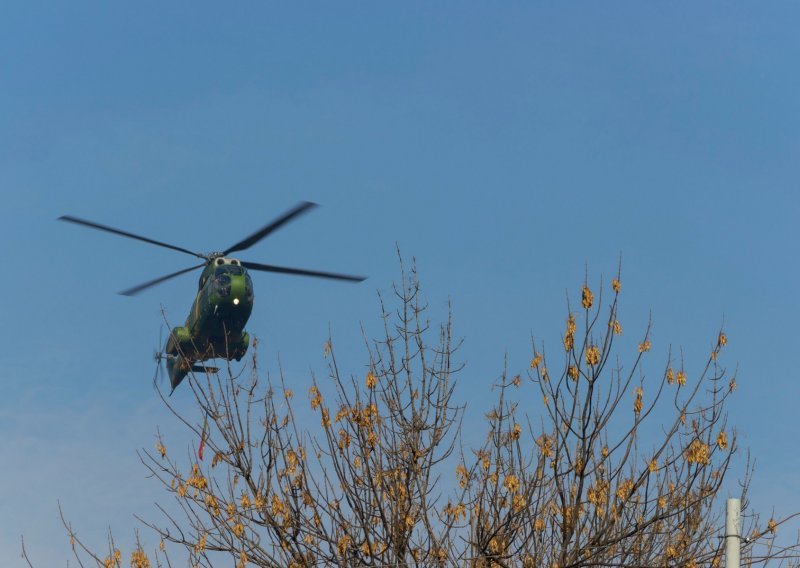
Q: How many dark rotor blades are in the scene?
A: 4